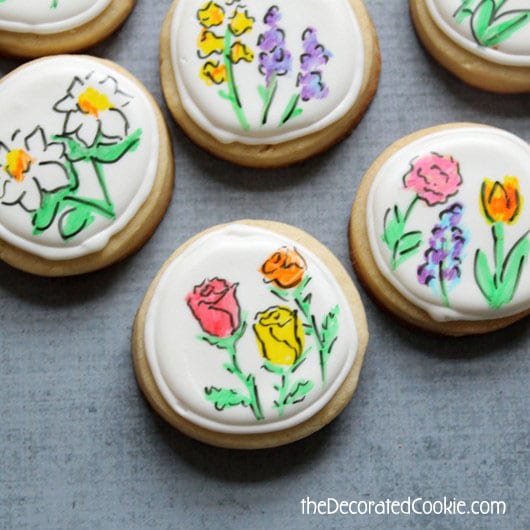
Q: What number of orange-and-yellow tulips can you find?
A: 1